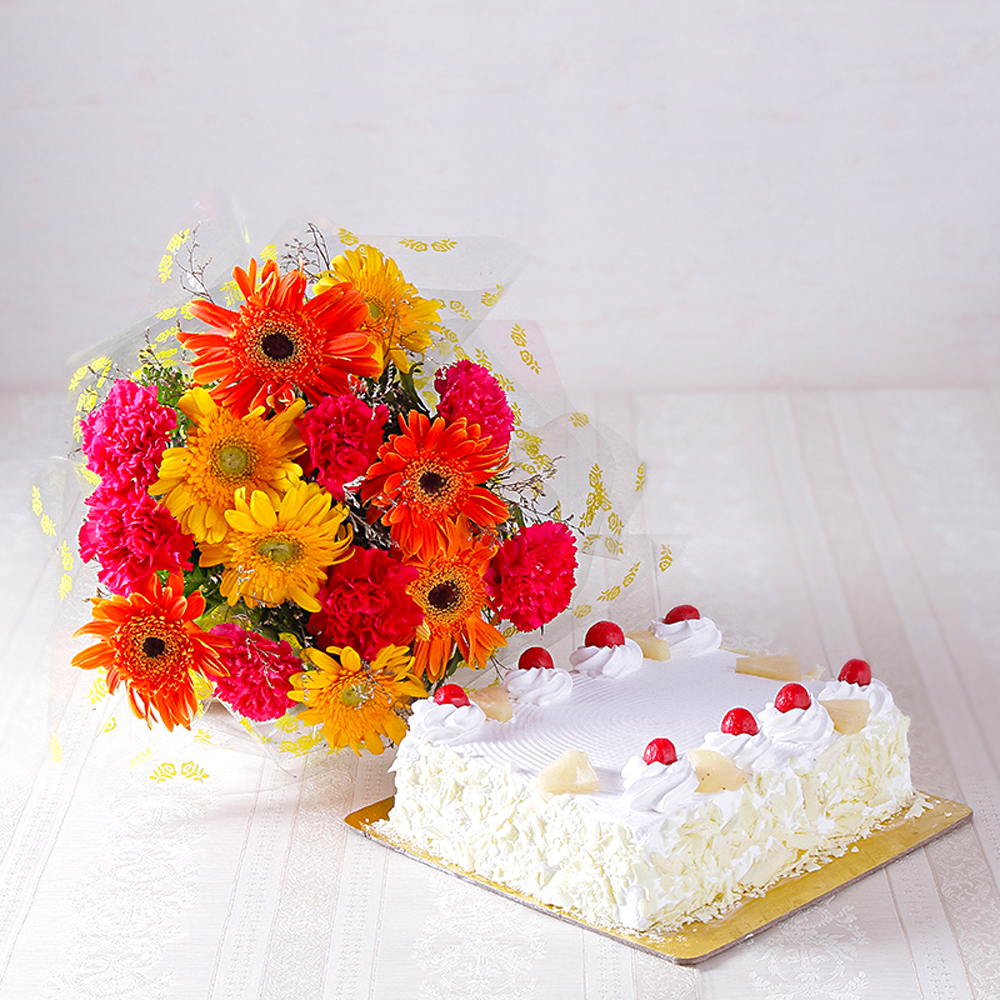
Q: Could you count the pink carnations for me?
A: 7